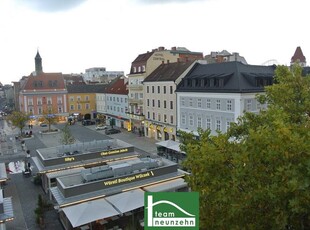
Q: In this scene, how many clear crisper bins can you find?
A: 0